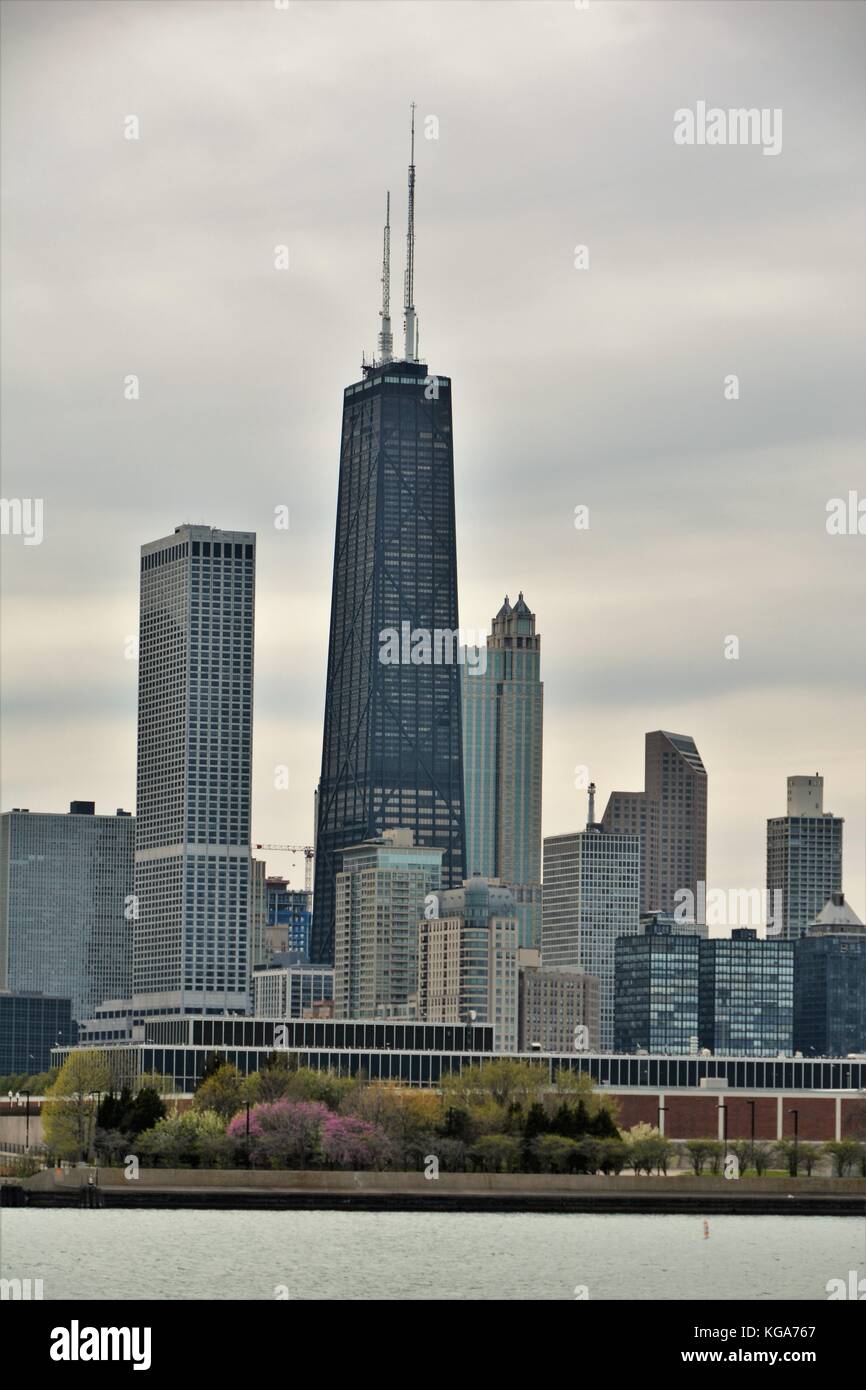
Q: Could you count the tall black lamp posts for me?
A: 7